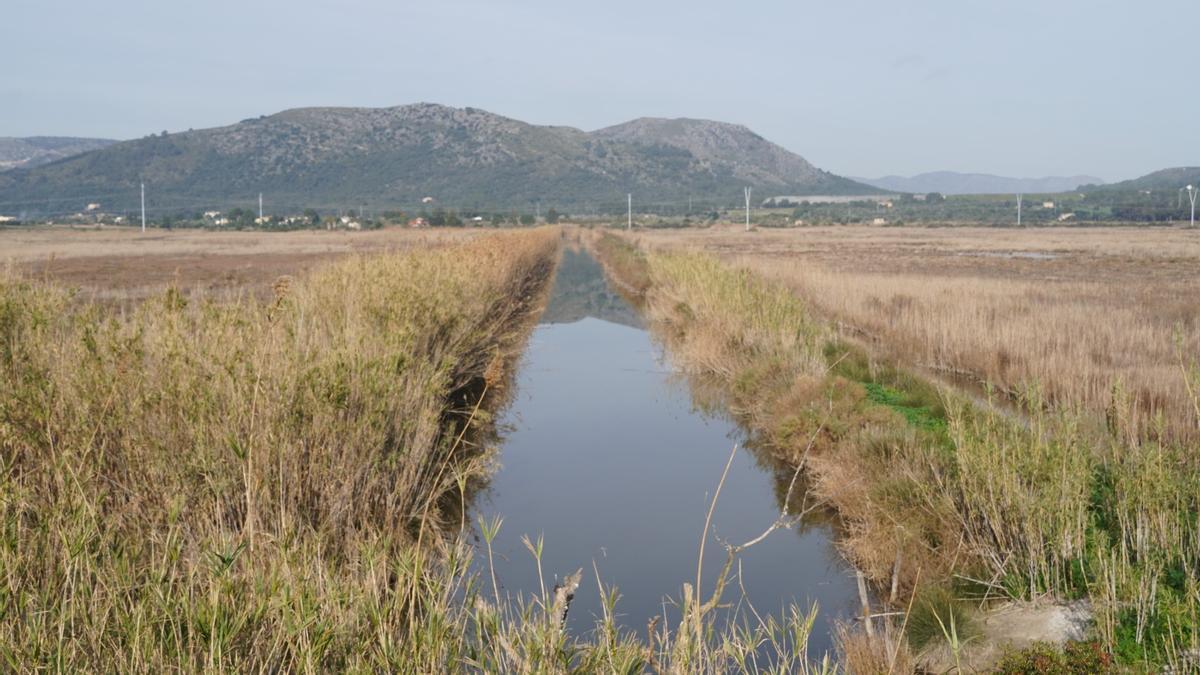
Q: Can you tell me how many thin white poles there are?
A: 6